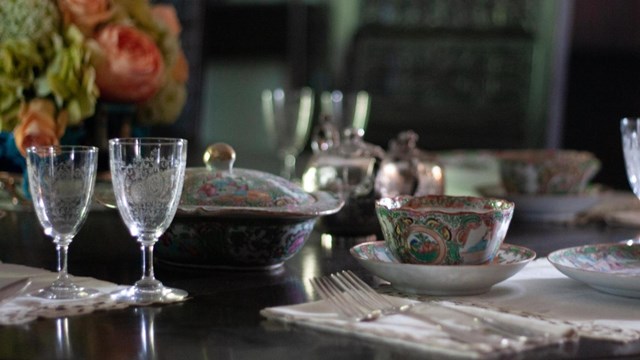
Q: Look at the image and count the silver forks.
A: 2